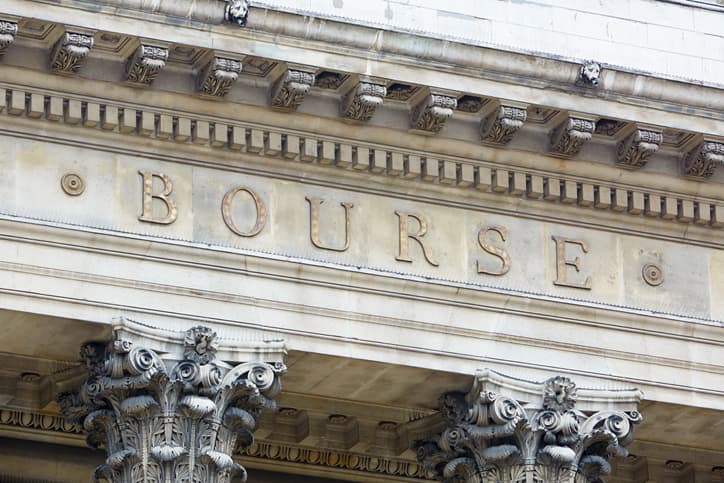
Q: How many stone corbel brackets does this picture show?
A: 11